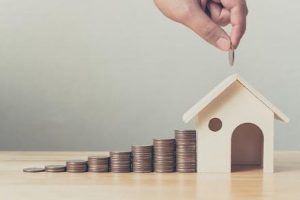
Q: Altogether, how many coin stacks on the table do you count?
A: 8